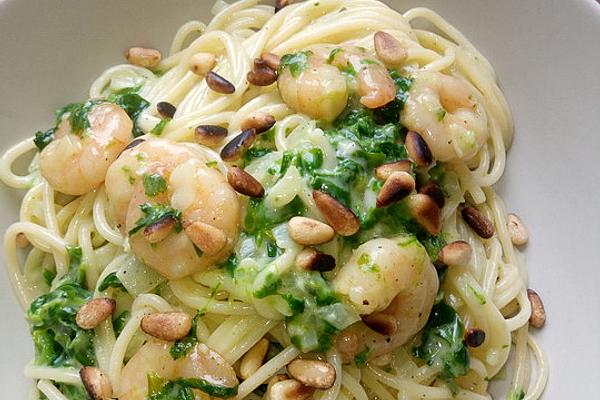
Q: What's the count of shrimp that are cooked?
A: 6